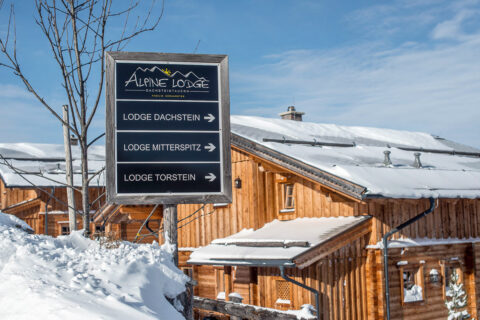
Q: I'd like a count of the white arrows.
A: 3